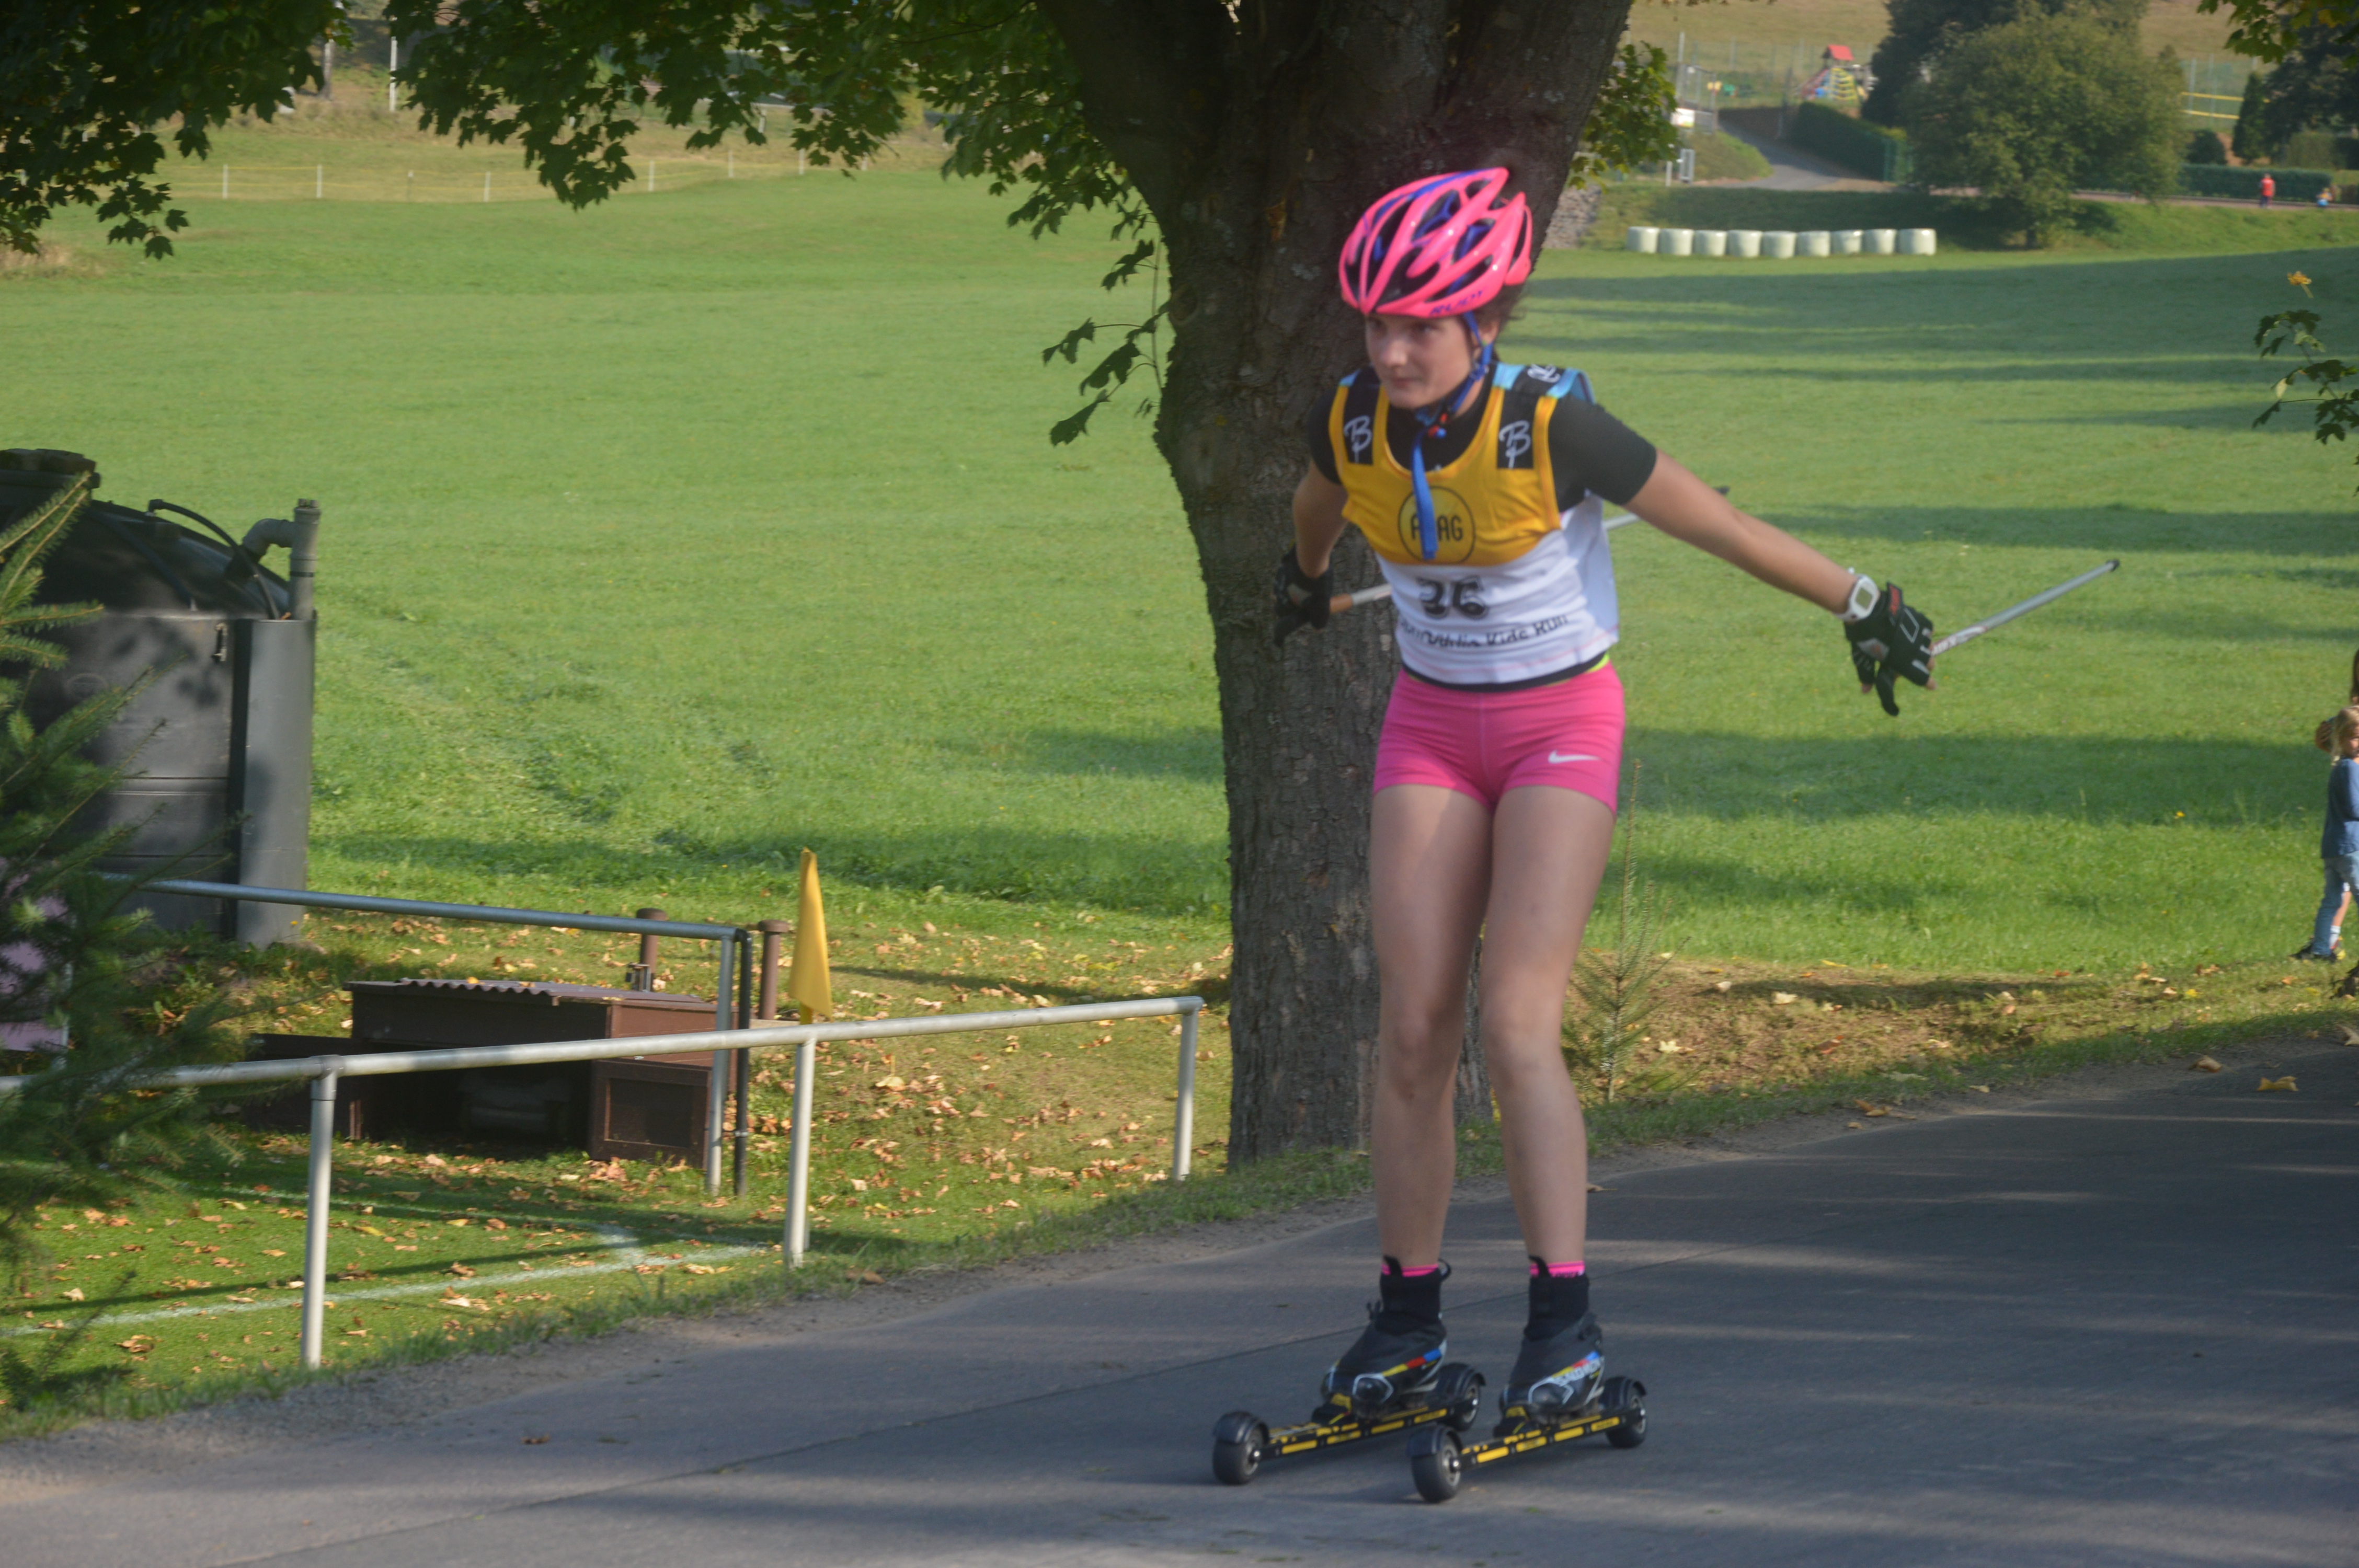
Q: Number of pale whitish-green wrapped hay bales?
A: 9